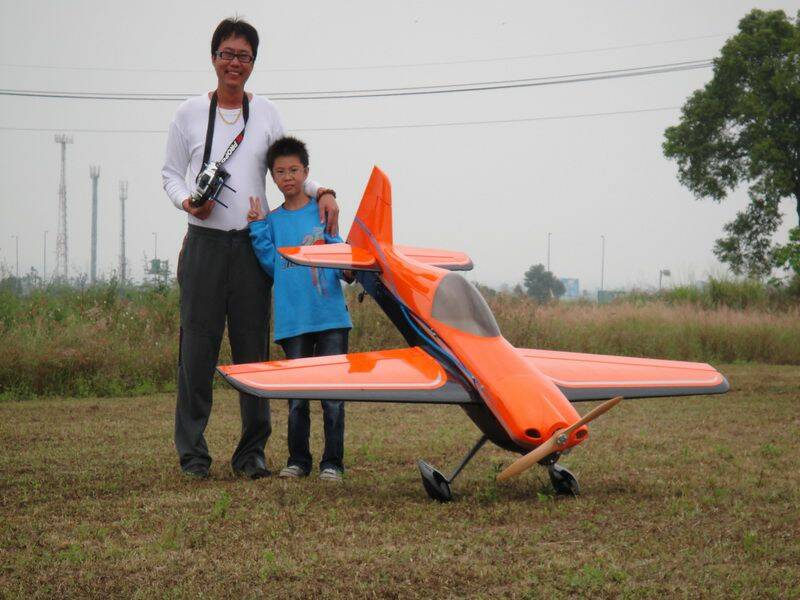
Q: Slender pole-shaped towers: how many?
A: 3